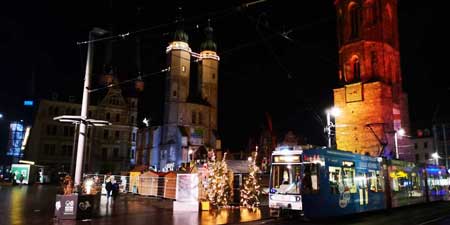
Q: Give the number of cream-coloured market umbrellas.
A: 0